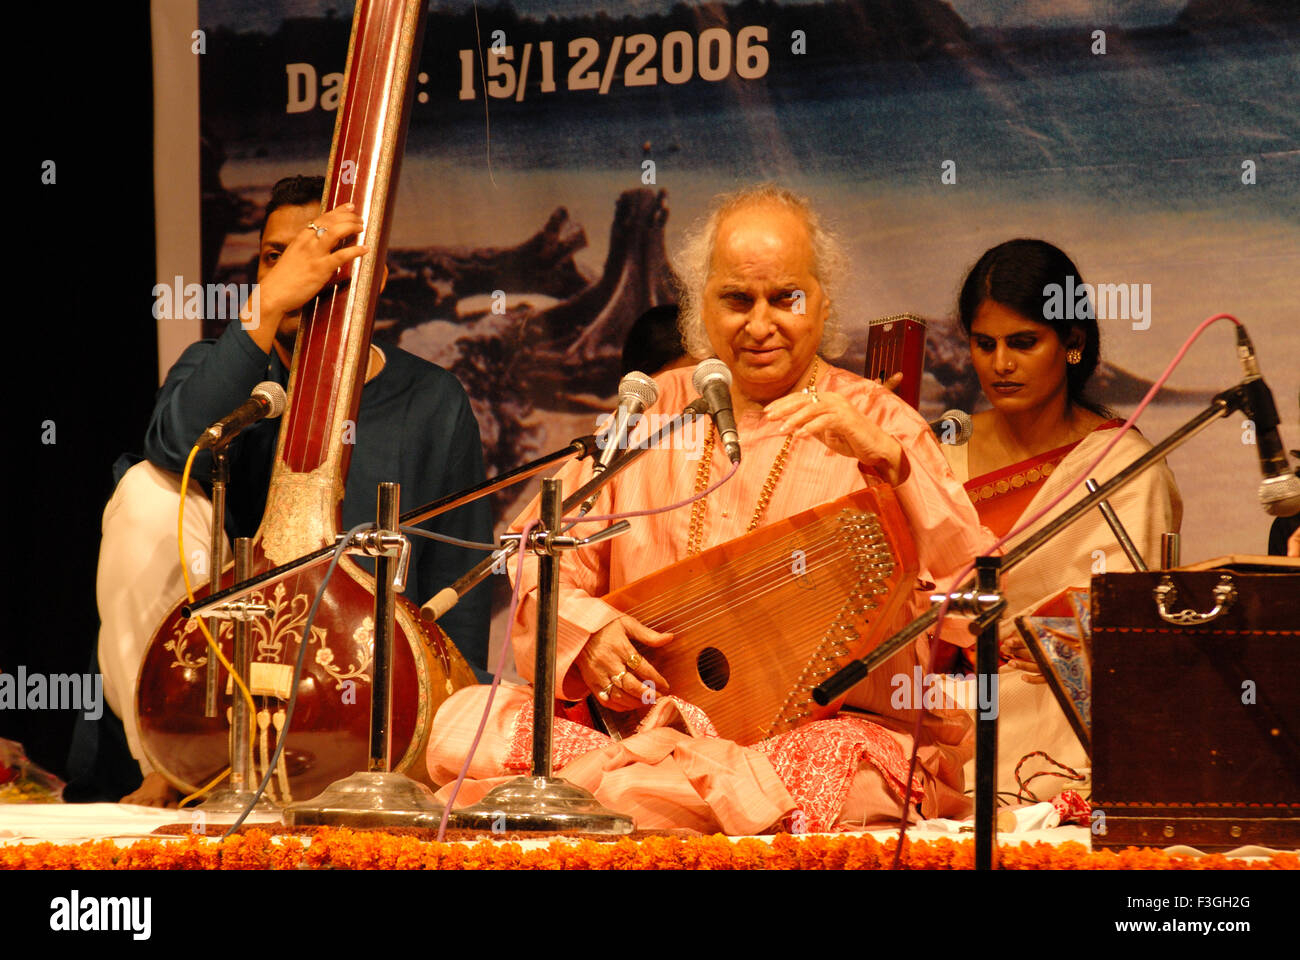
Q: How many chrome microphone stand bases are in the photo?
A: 3